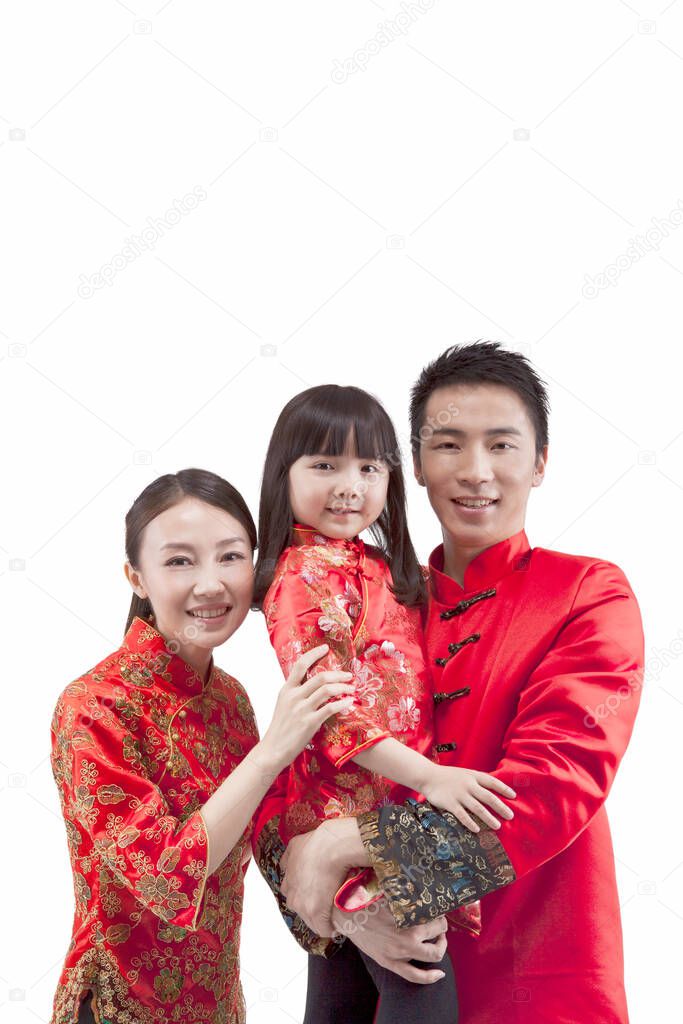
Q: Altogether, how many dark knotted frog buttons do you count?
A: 4